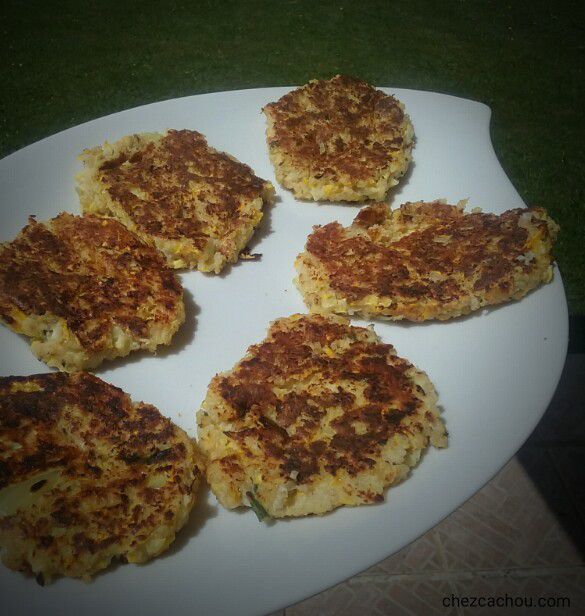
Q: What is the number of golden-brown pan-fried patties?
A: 6